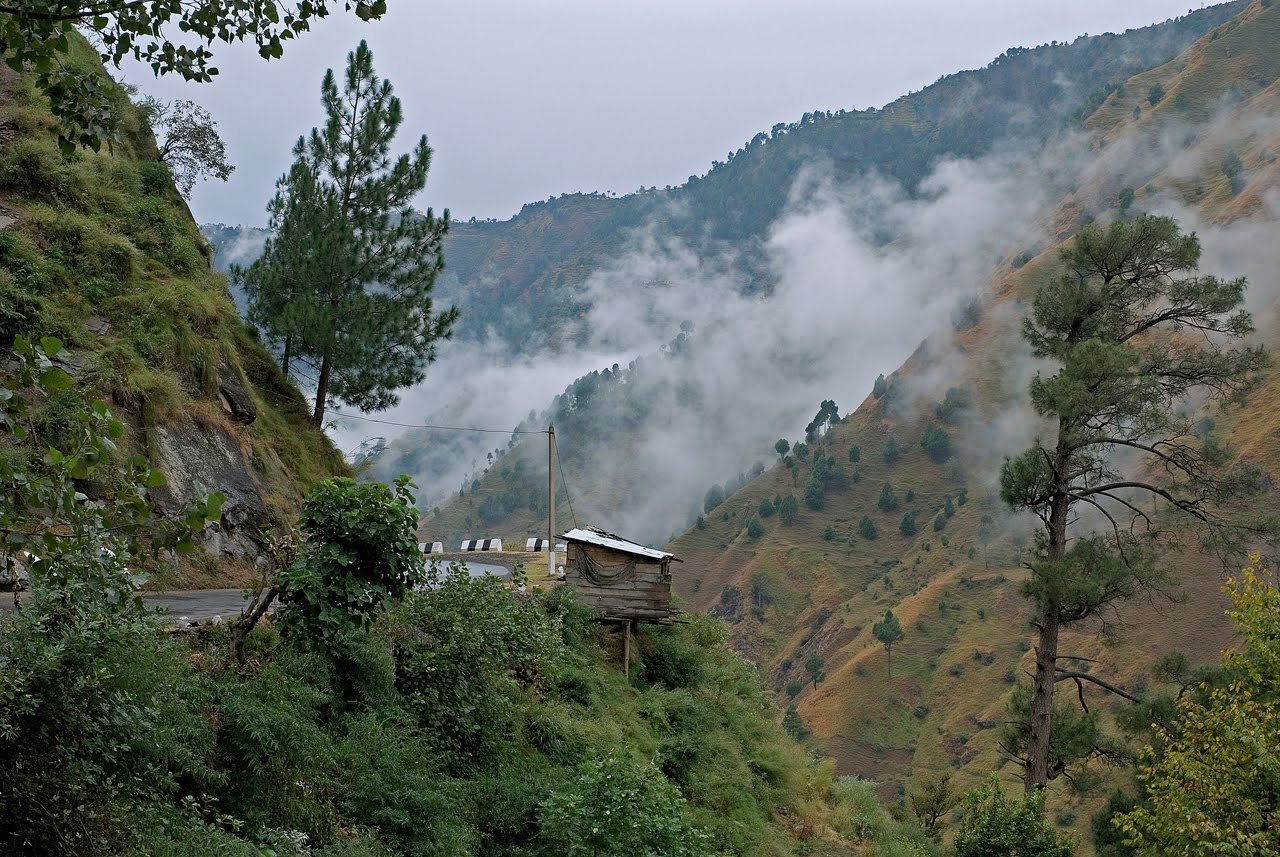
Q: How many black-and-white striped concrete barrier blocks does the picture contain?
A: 3